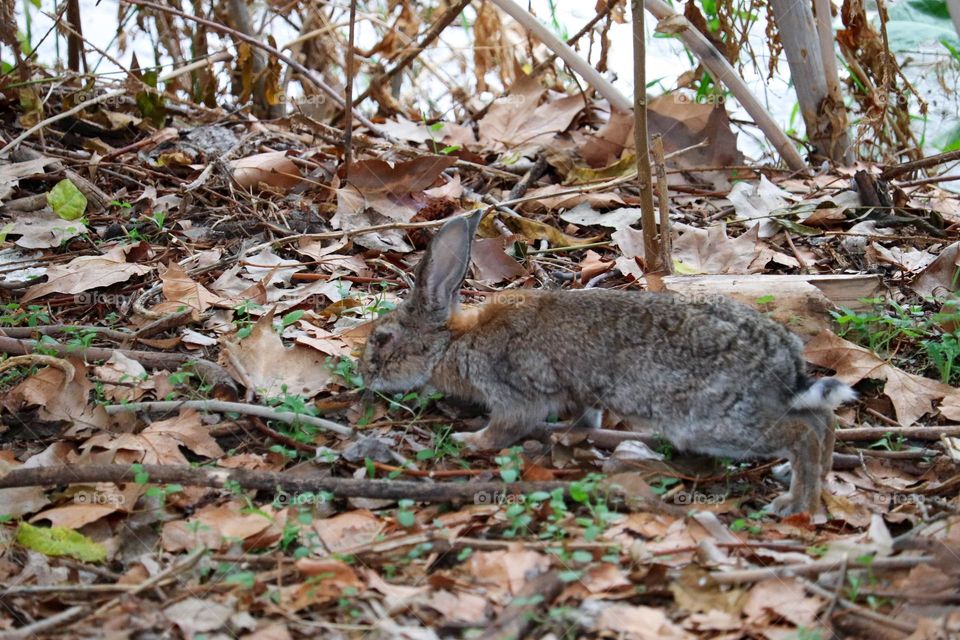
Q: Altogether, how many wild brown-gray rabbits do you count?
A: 1